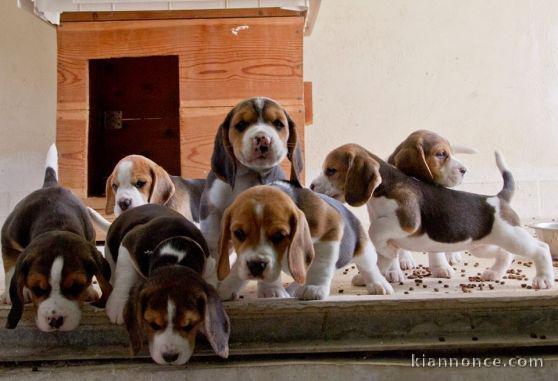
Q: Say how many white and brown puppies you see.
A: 7